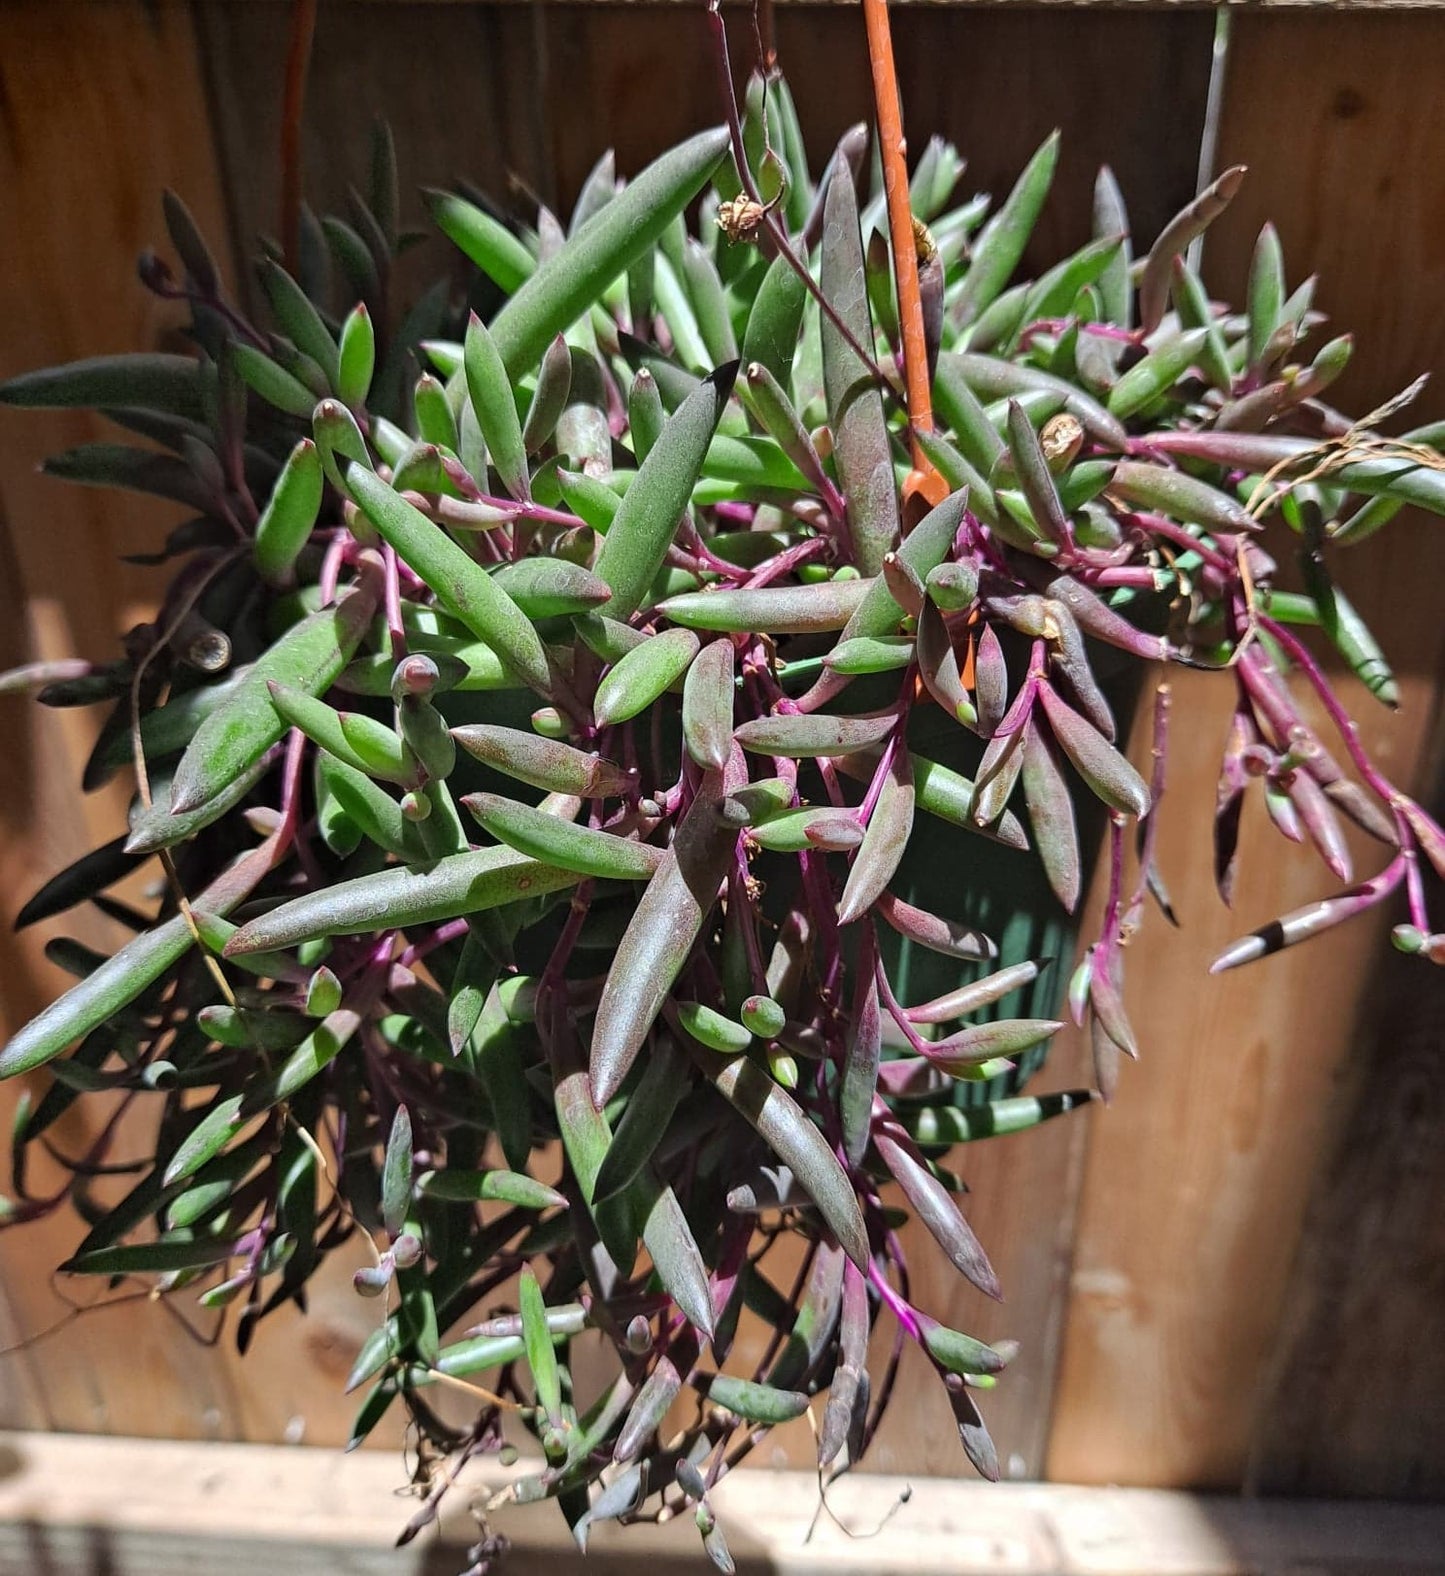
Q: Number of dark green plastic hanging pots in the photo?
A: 1